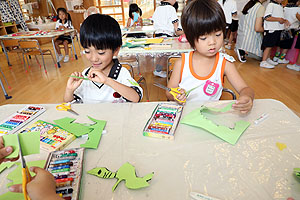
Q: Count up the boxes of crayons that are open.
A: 3